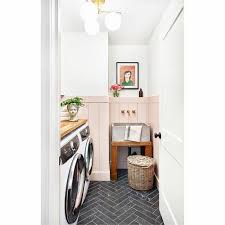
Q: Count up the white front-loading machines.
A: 2